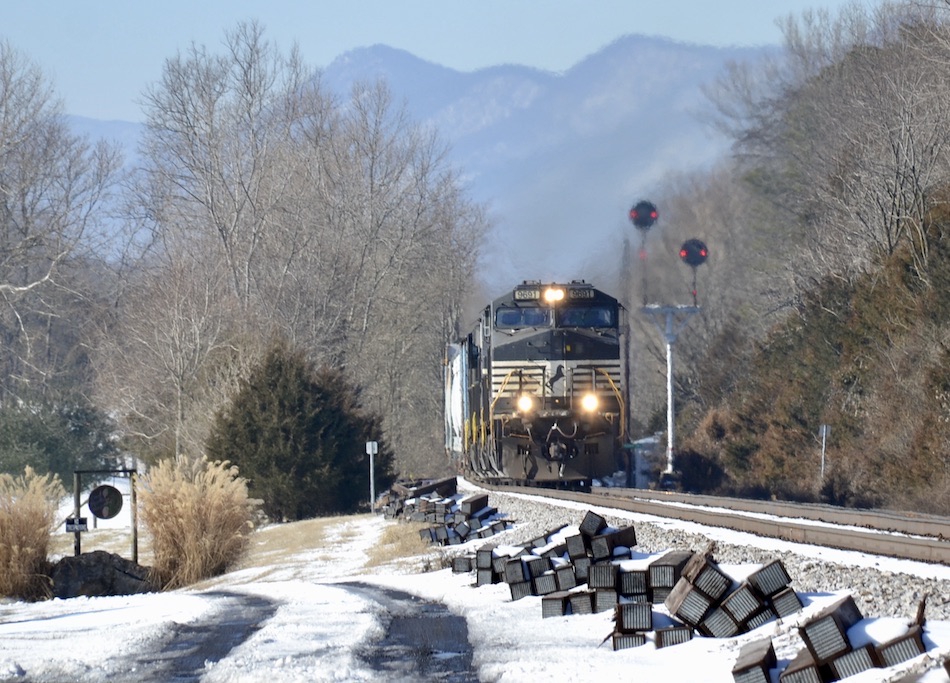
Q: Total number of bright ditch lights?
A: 2